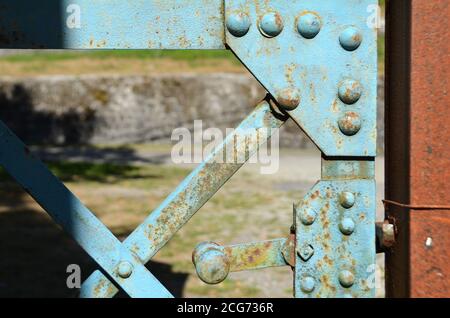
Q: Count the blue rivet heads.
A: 13